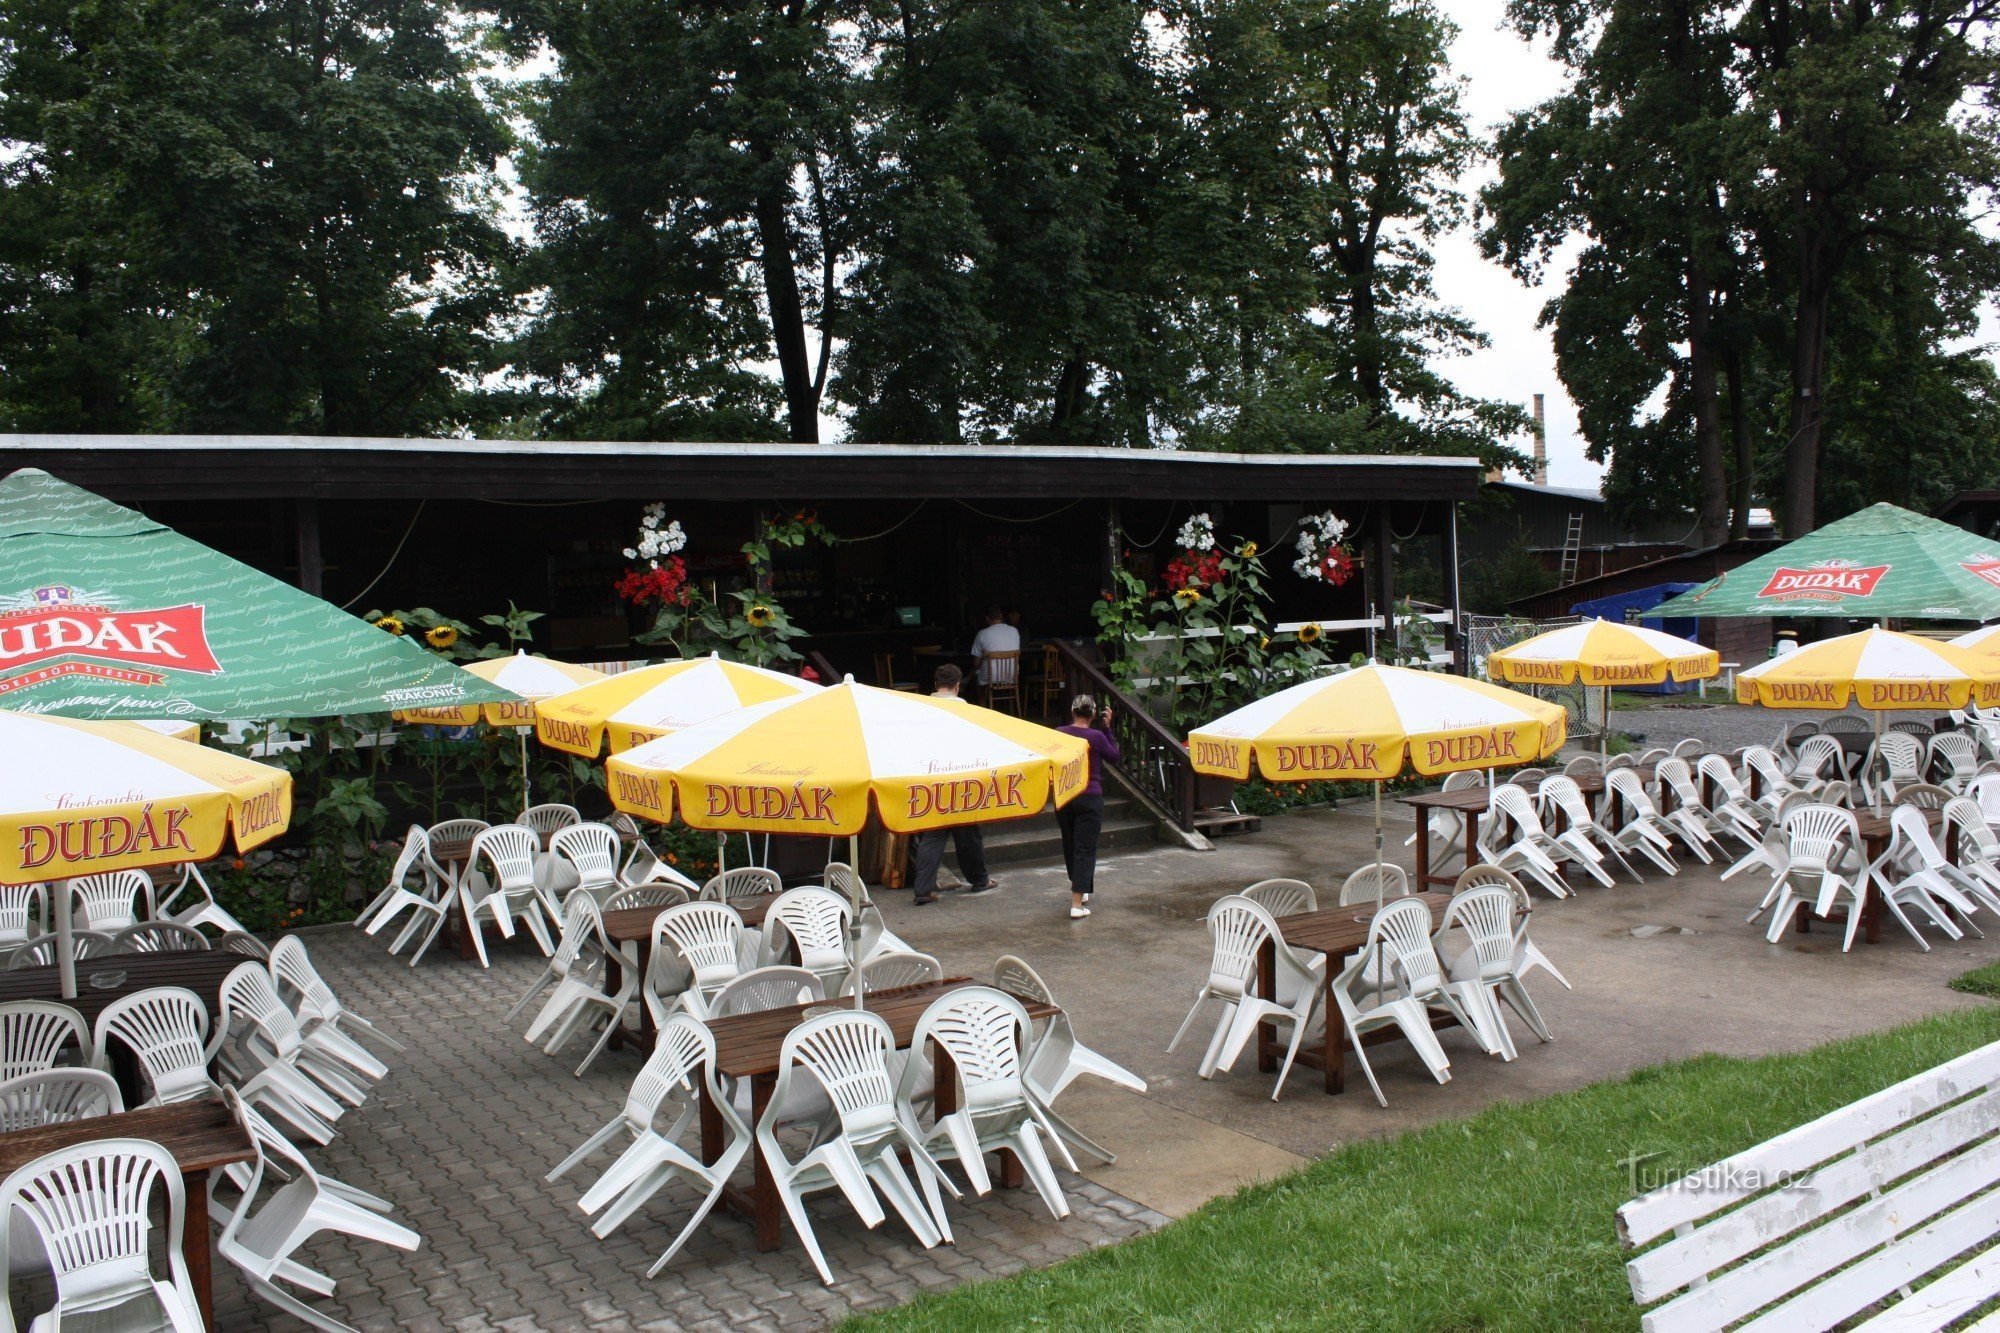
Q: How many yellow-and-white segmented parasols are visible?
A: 9